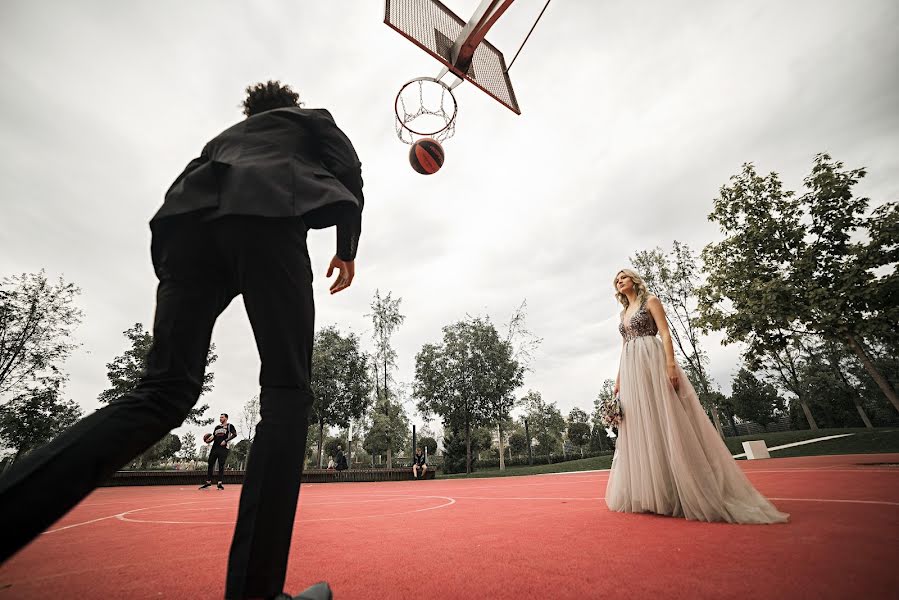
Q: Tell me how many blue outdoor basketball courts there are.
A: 0